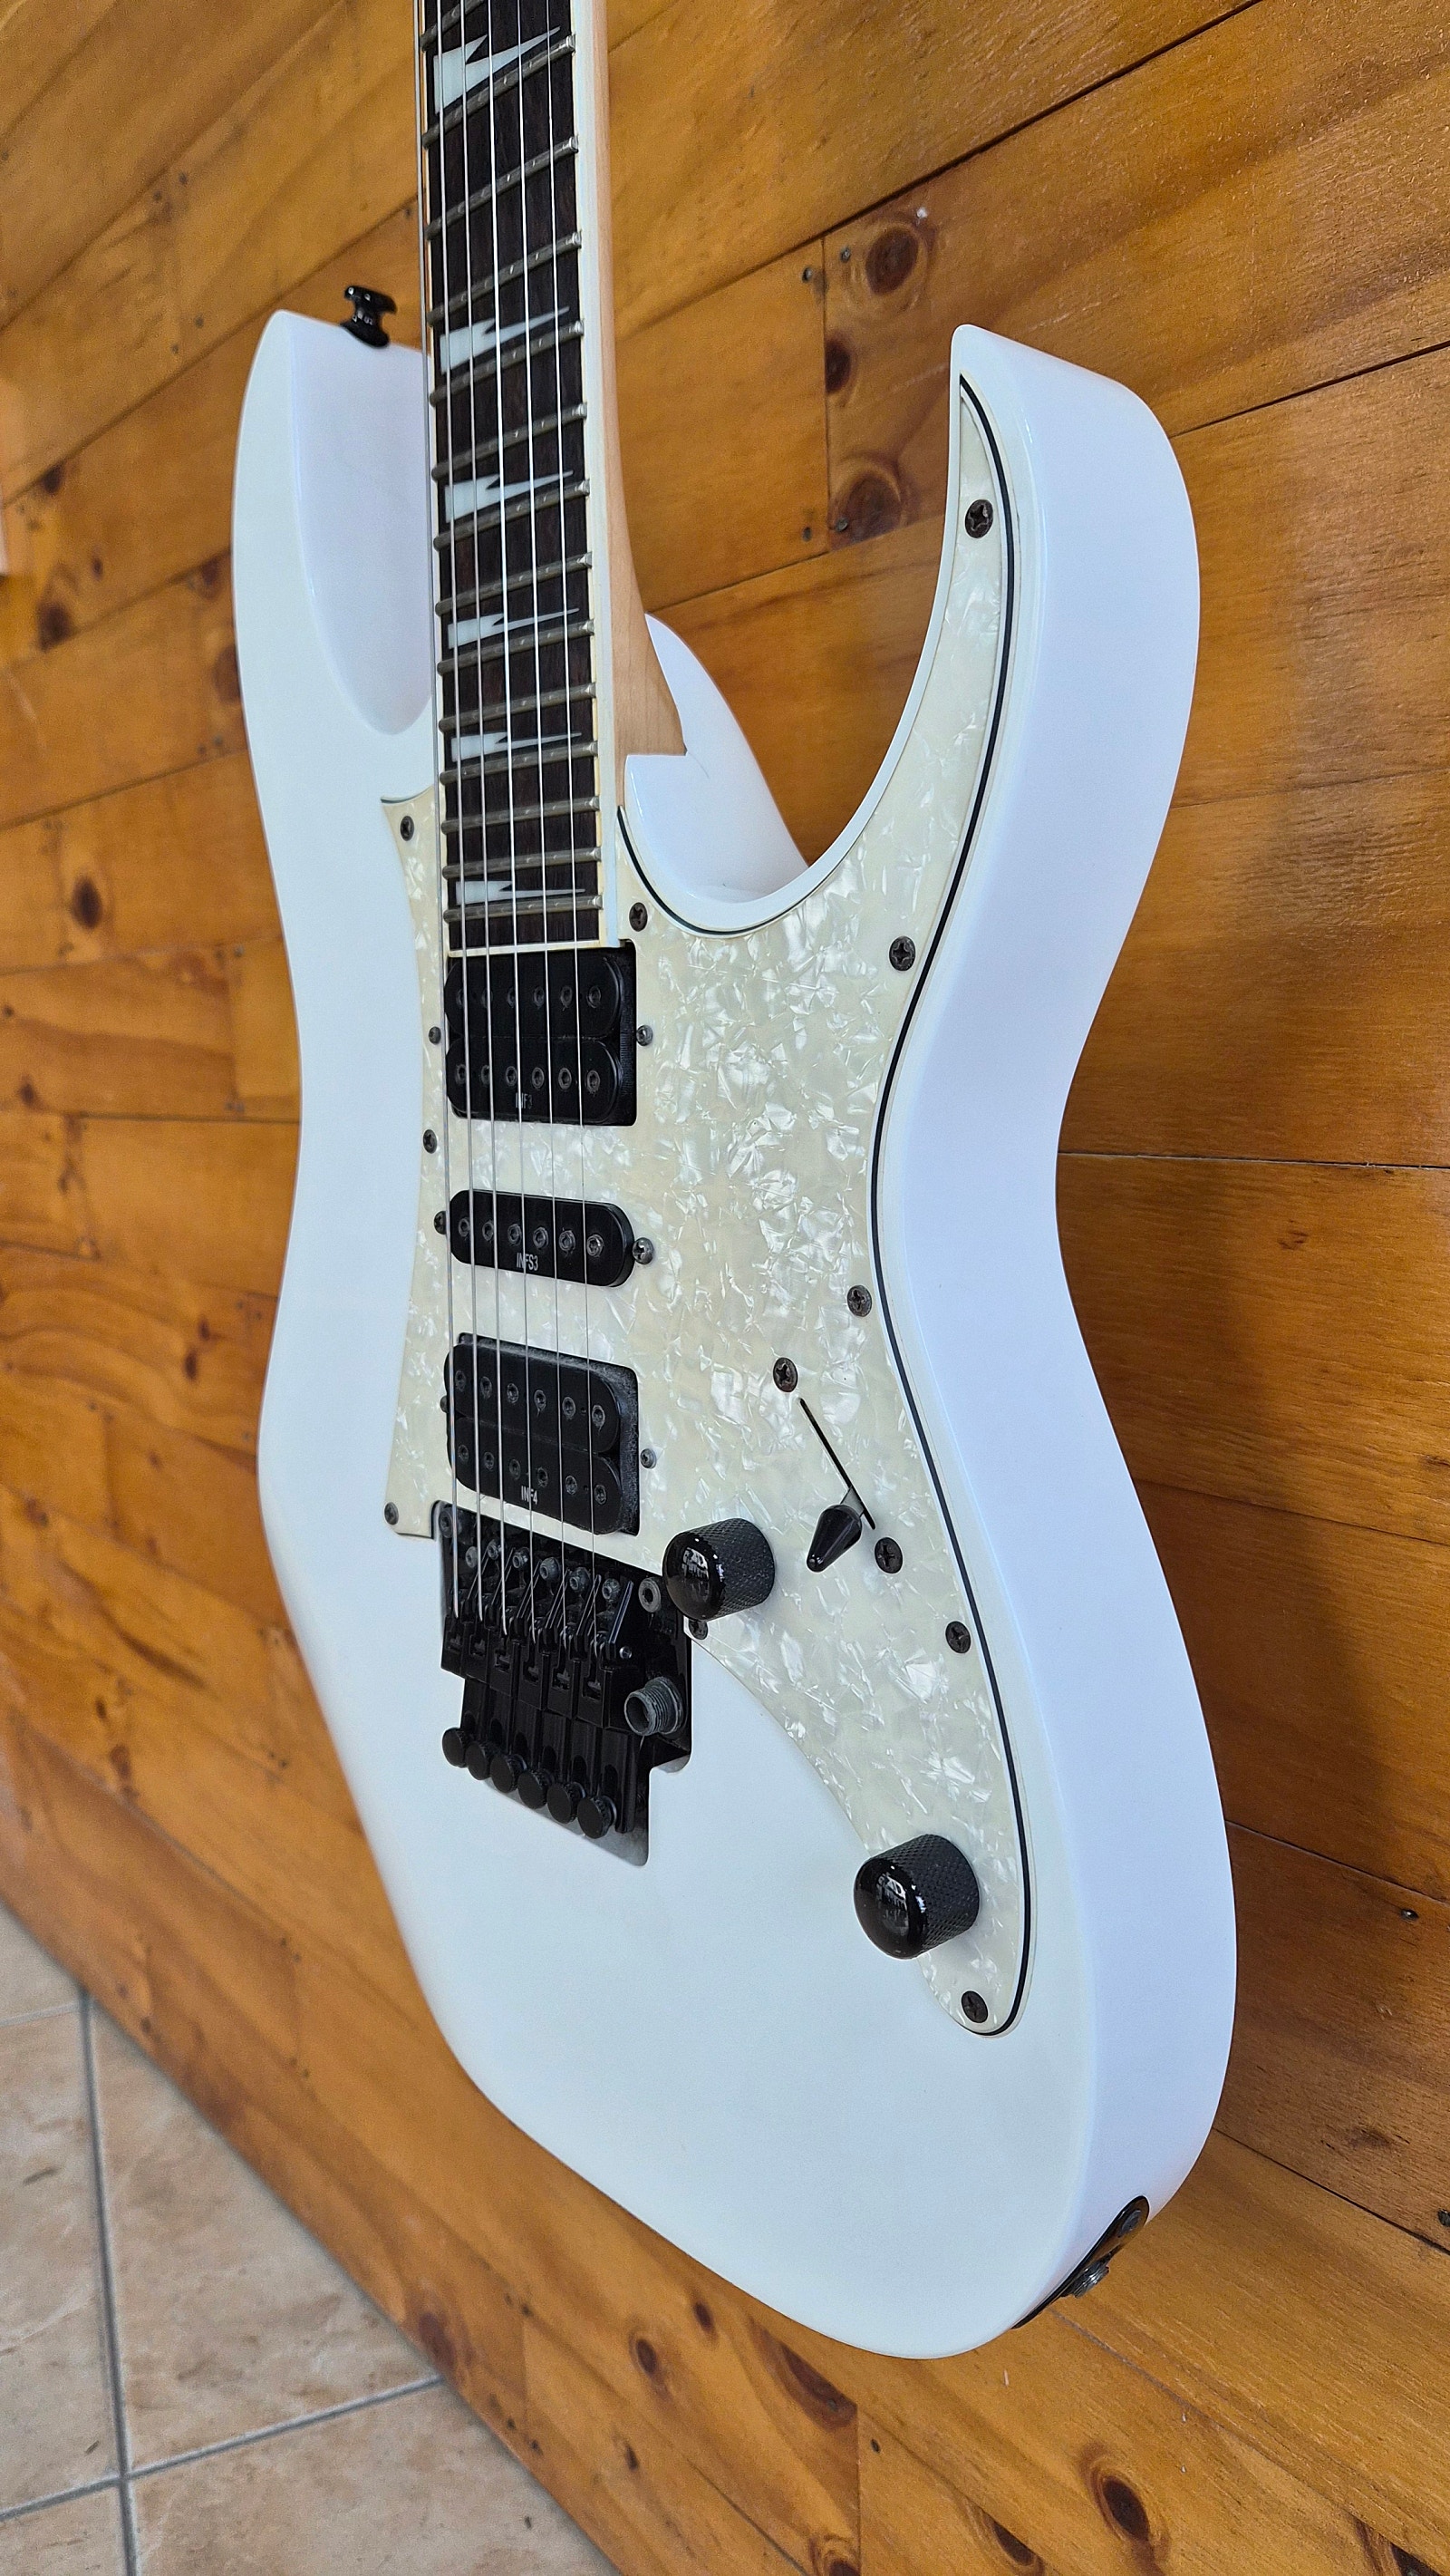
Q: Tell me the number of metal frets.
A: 14